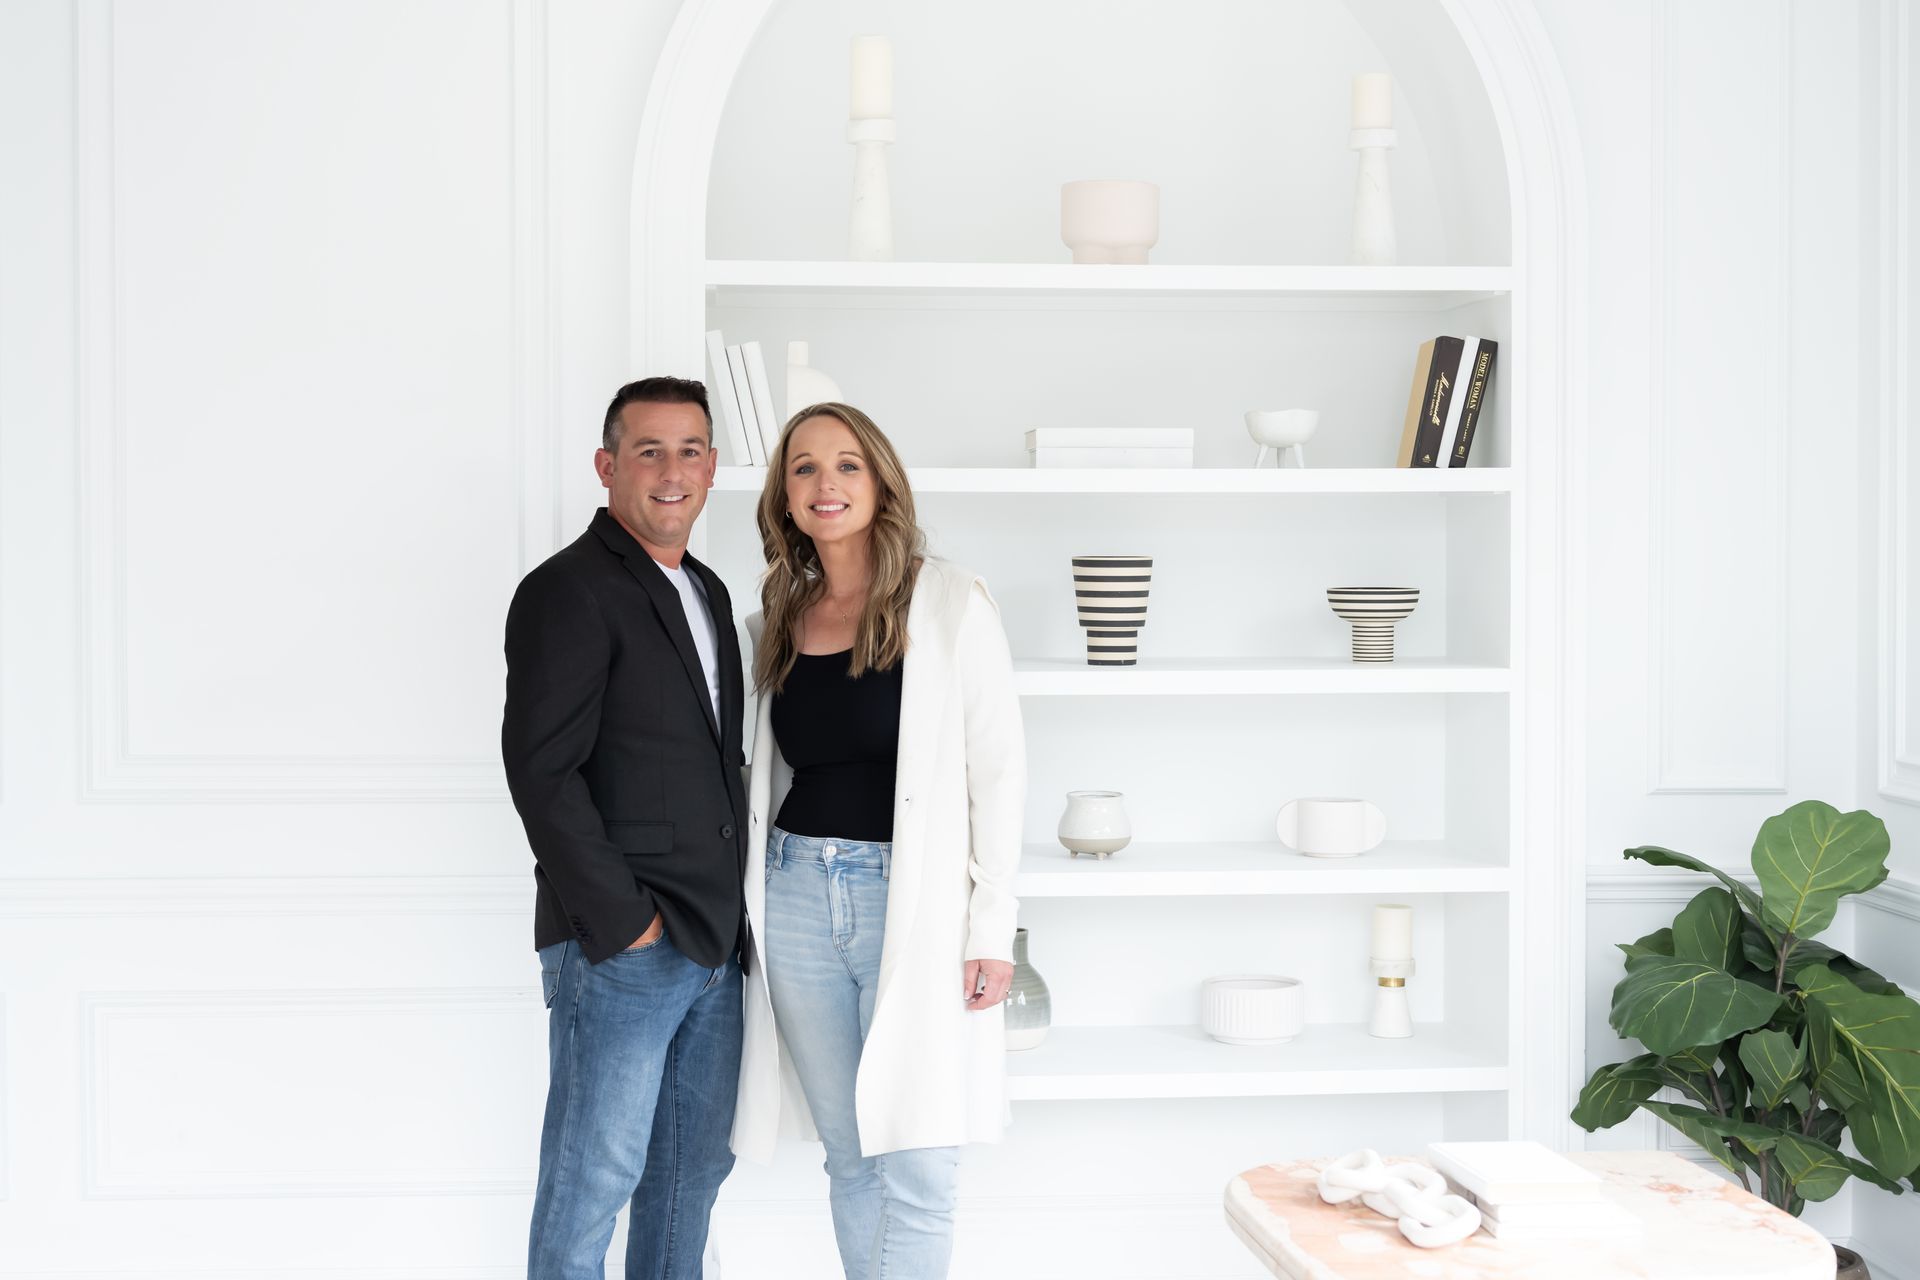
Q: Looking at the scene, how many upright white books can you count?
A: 4